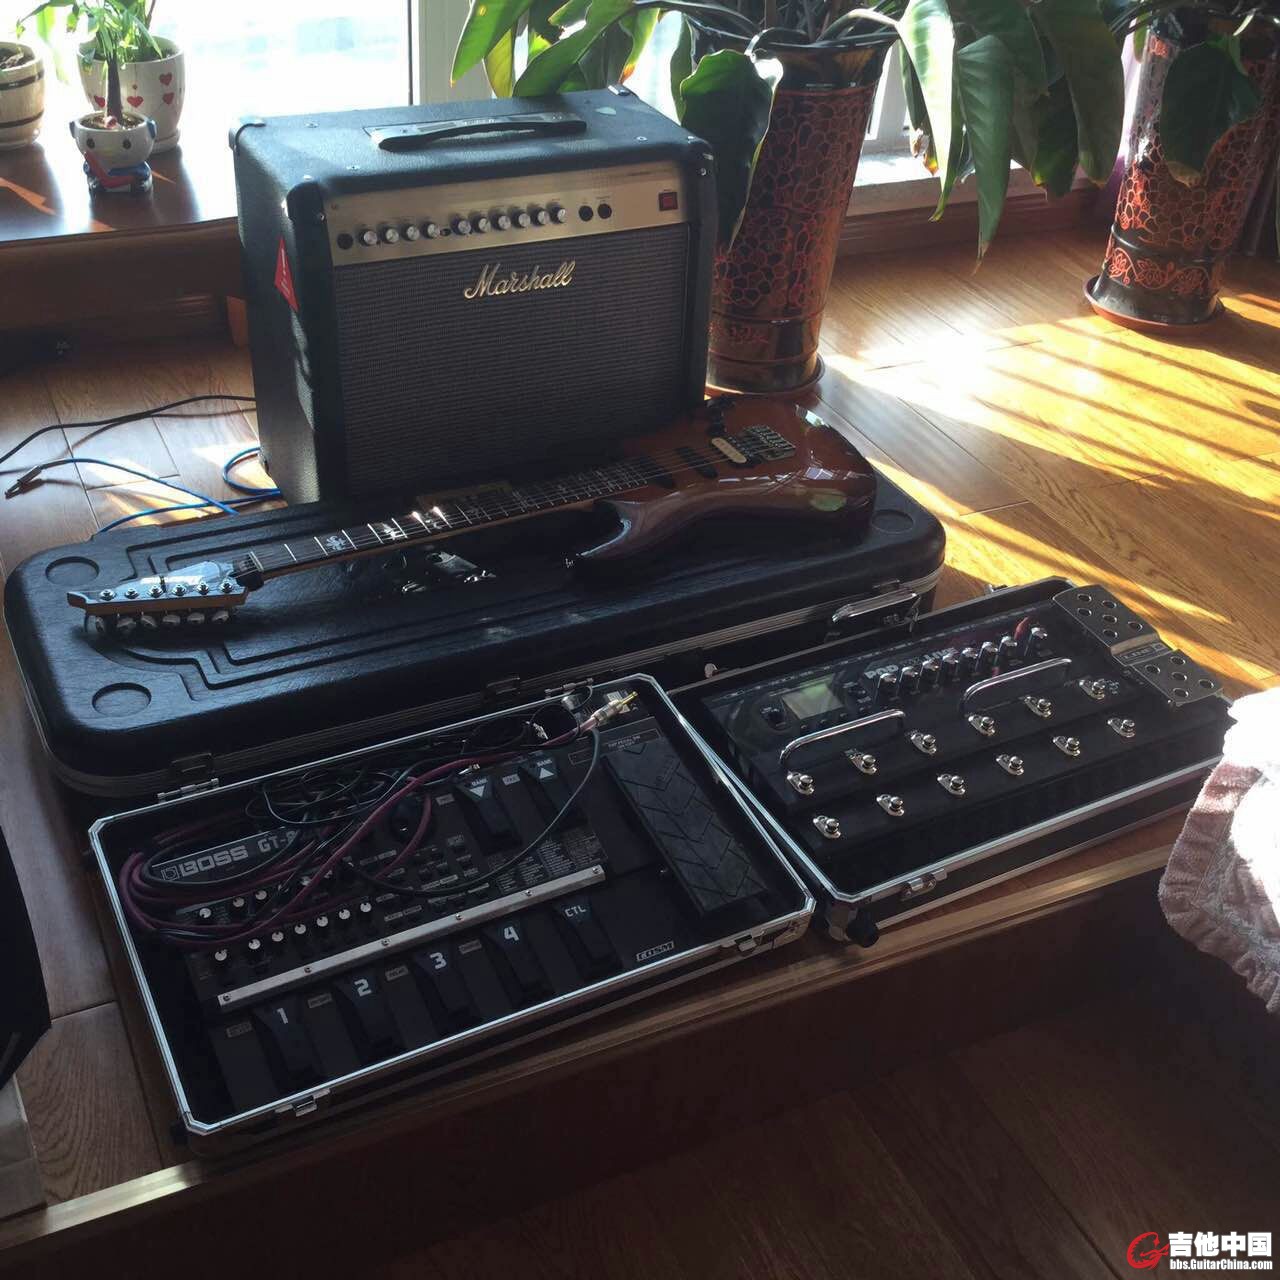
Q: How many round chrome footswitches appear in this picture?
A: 12